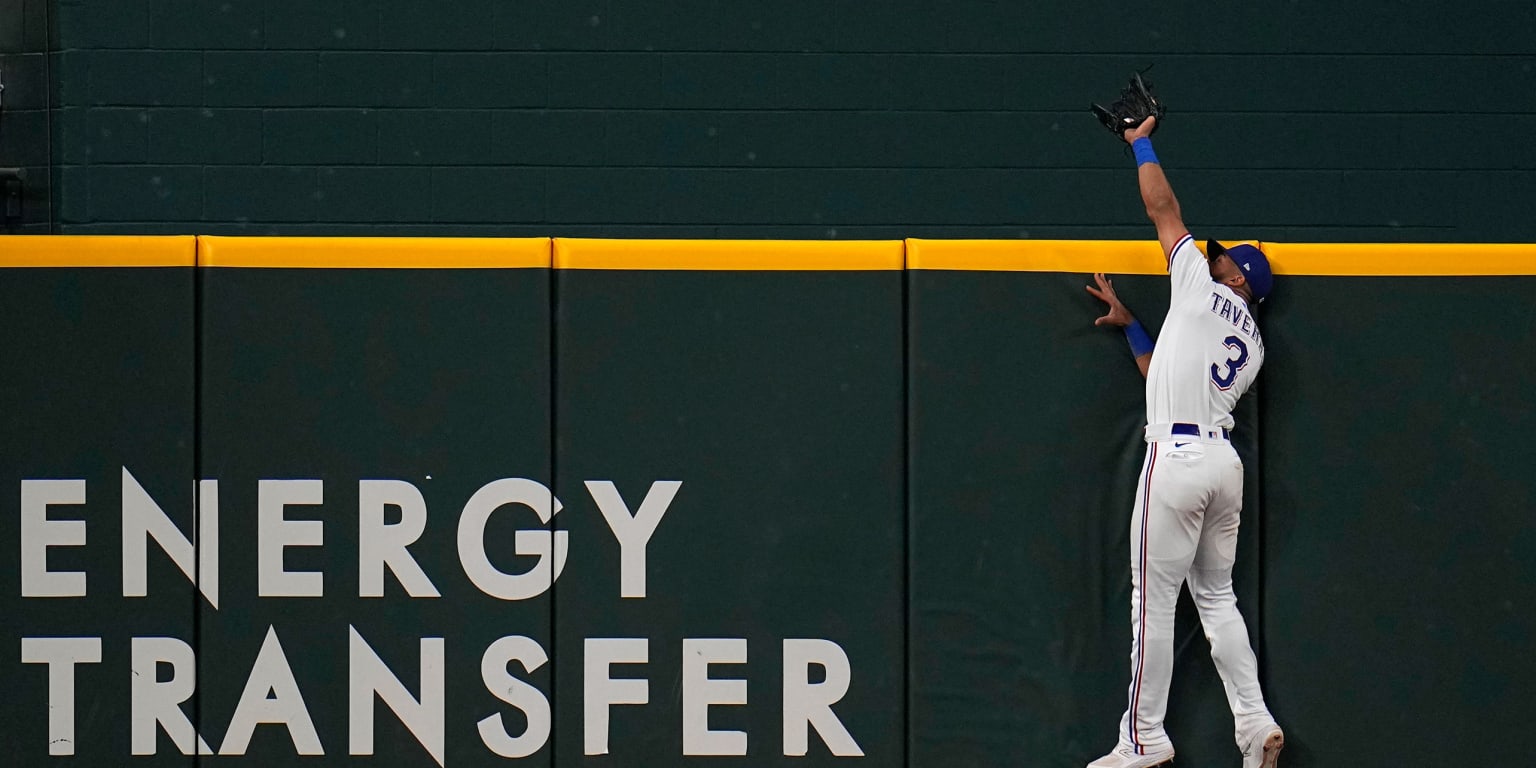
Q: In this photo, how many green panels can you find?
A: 5